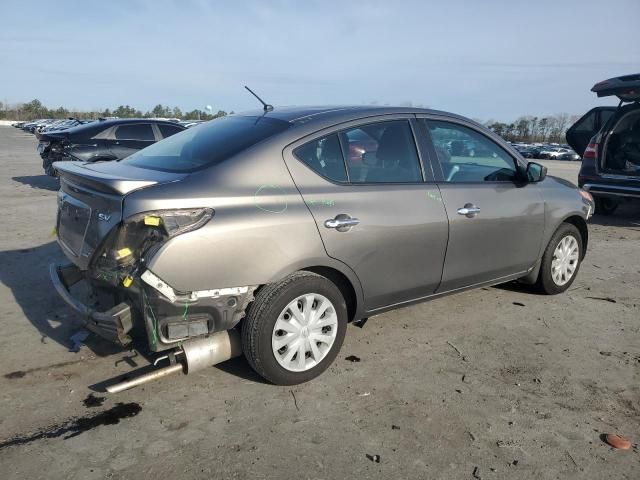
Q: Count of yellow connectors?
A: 3